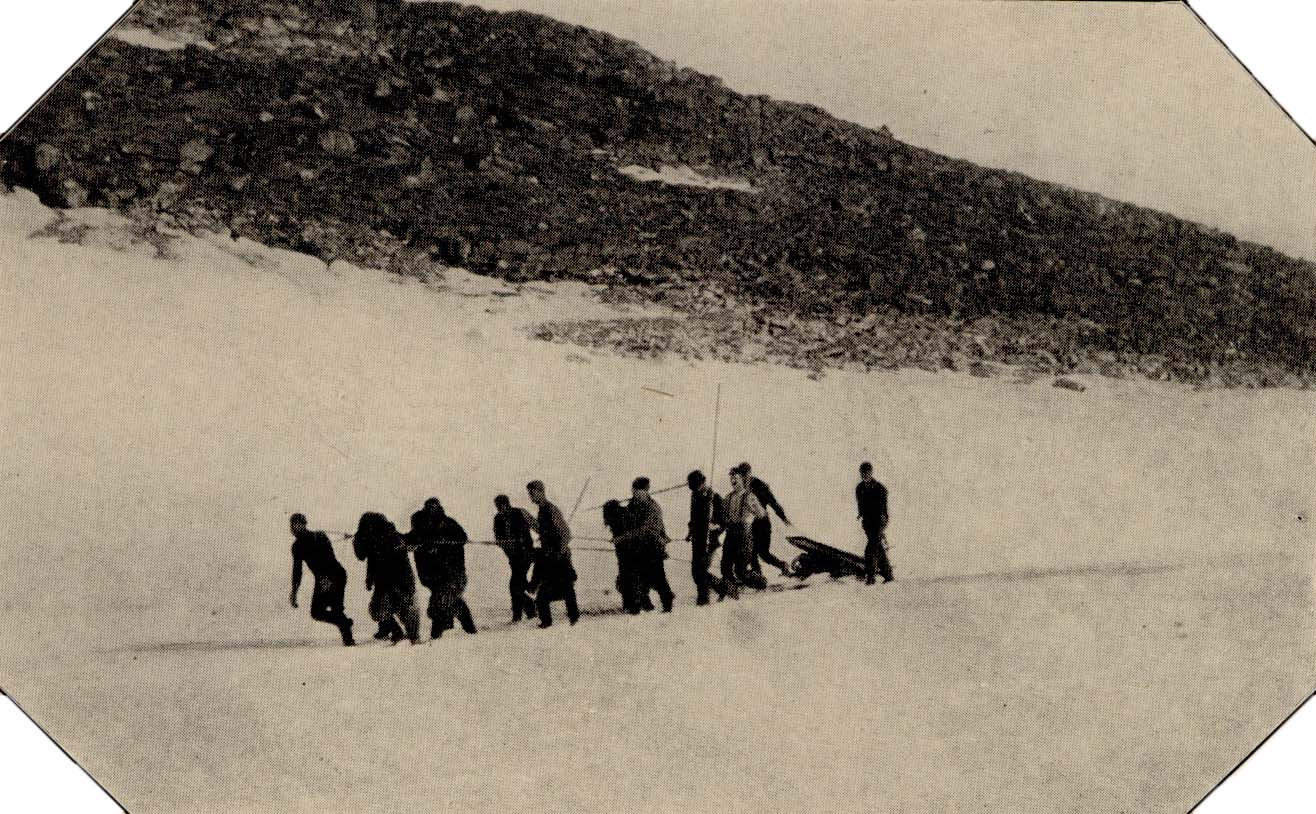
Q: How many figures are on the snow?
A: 11